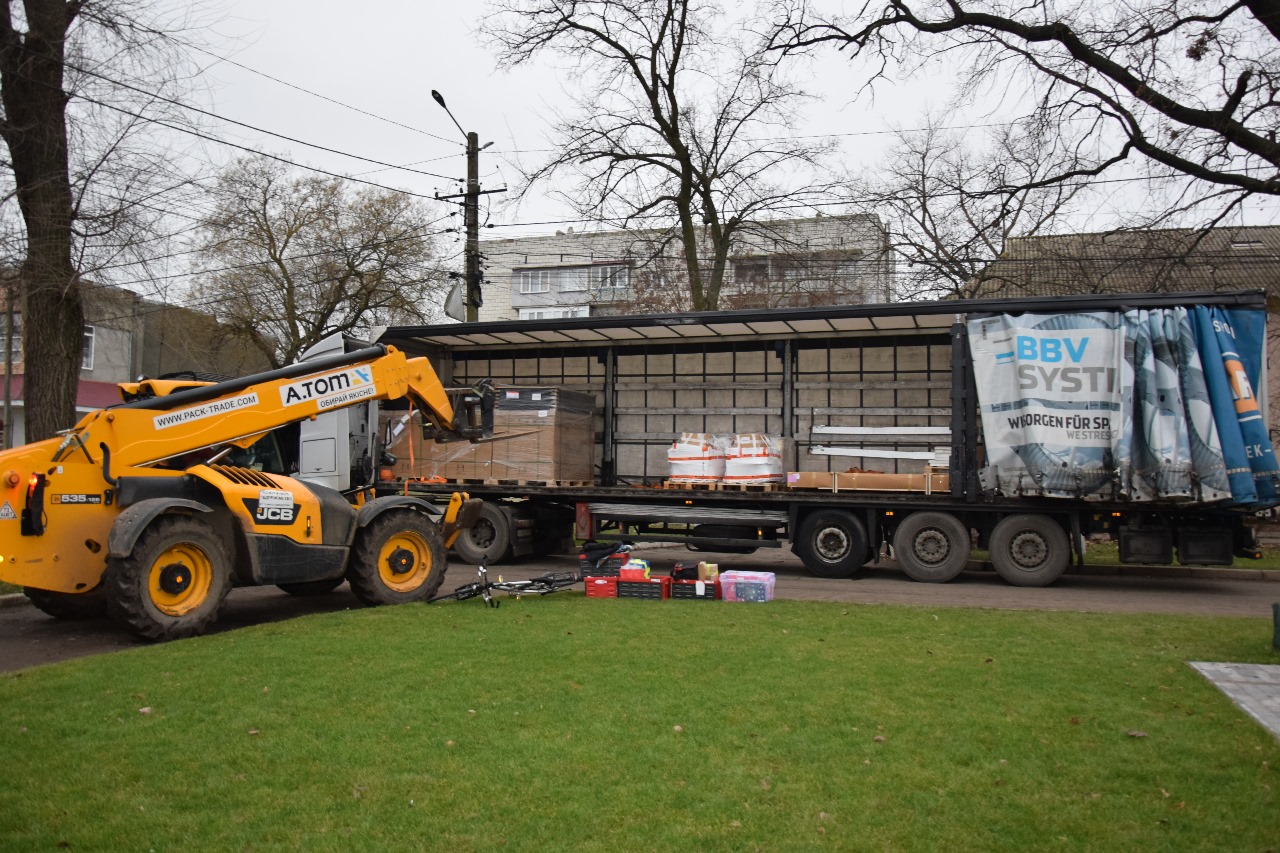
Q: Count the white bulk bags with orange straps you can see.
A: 2